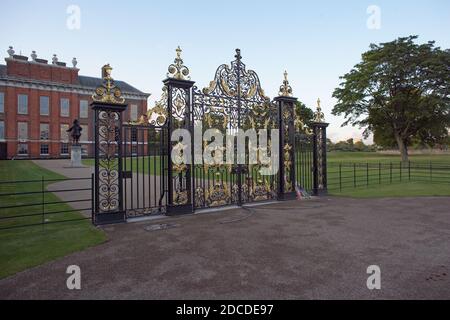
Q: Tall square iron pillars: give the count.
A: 4